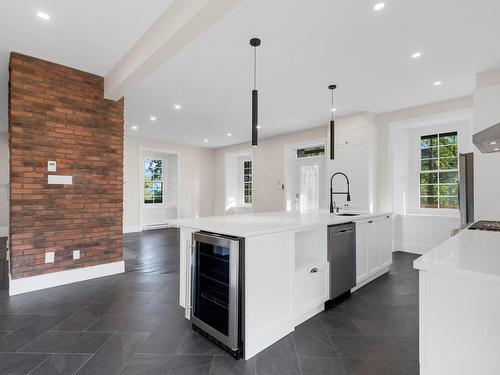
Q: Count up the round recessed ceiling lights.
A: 11